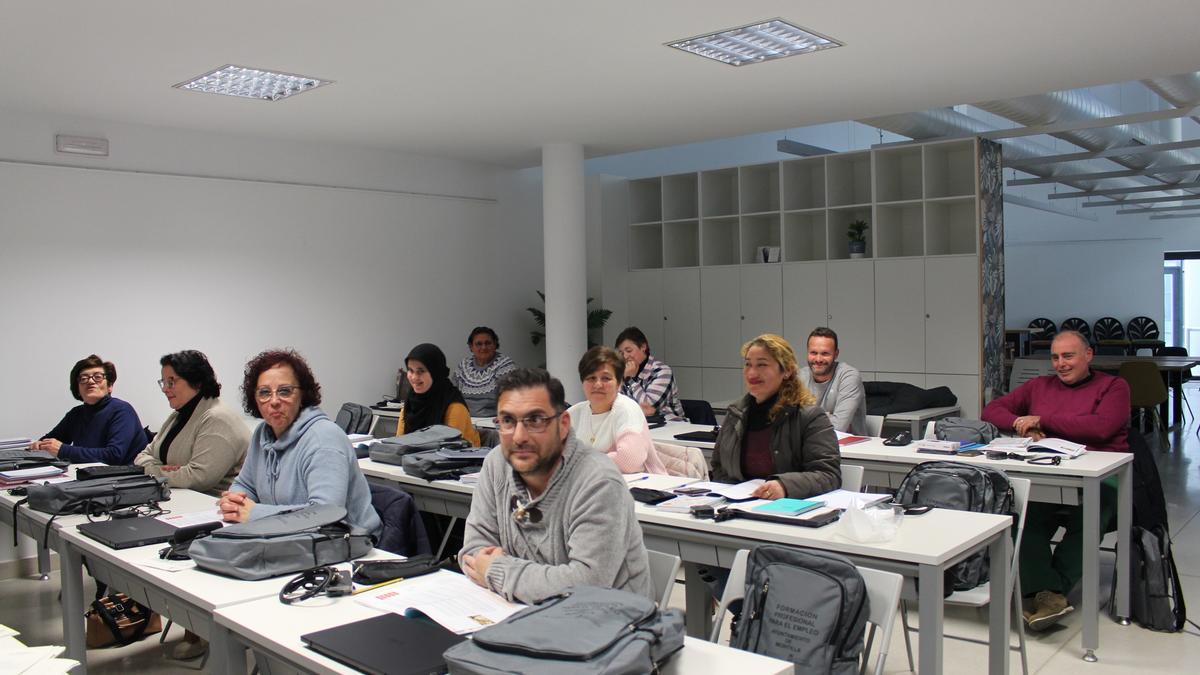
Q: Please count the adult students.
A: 11